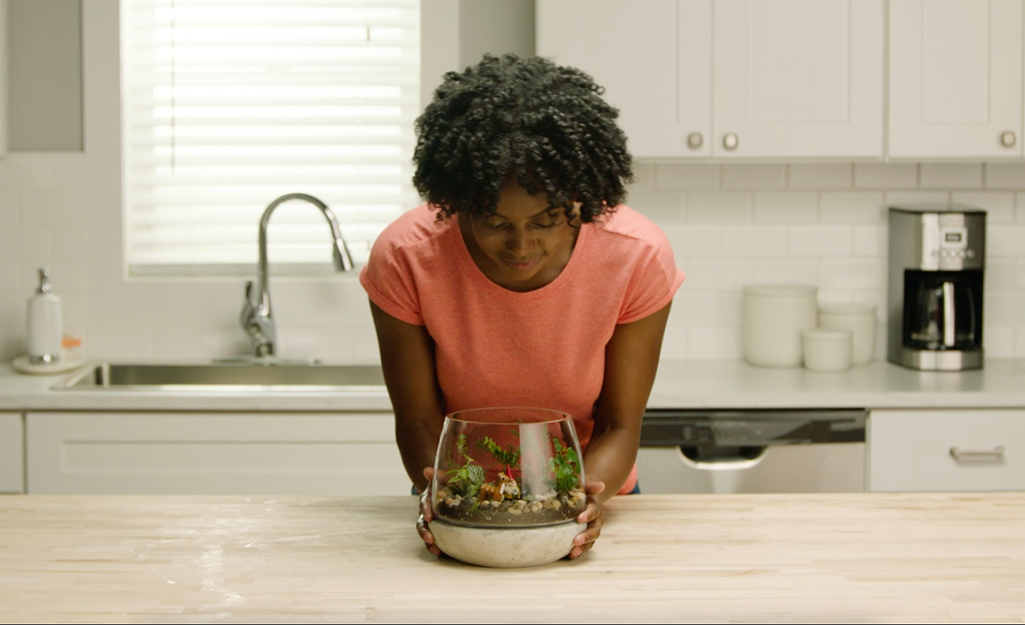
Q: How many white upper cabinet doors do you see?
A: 3